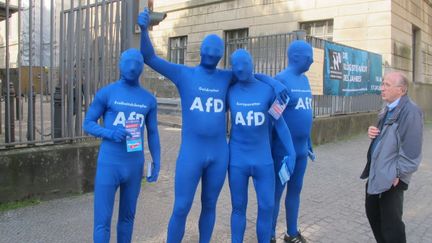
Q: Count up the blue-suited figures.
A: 4